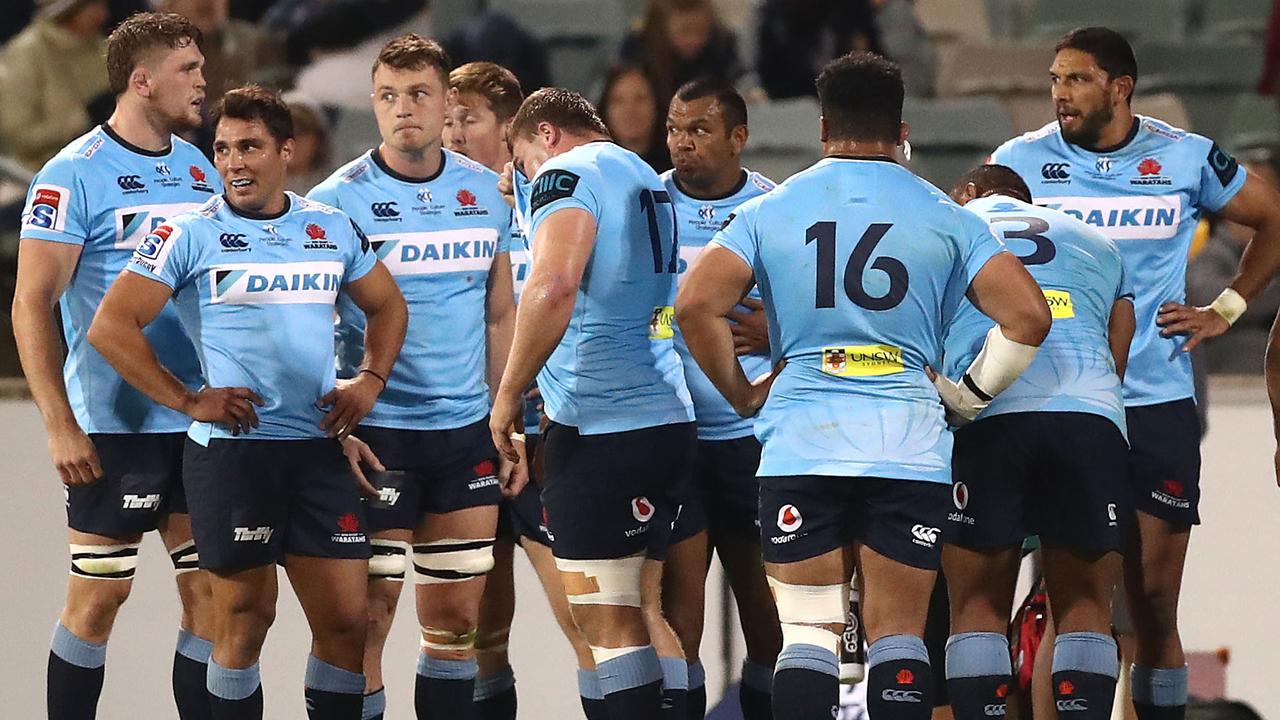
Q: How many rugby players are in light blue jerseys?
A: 9